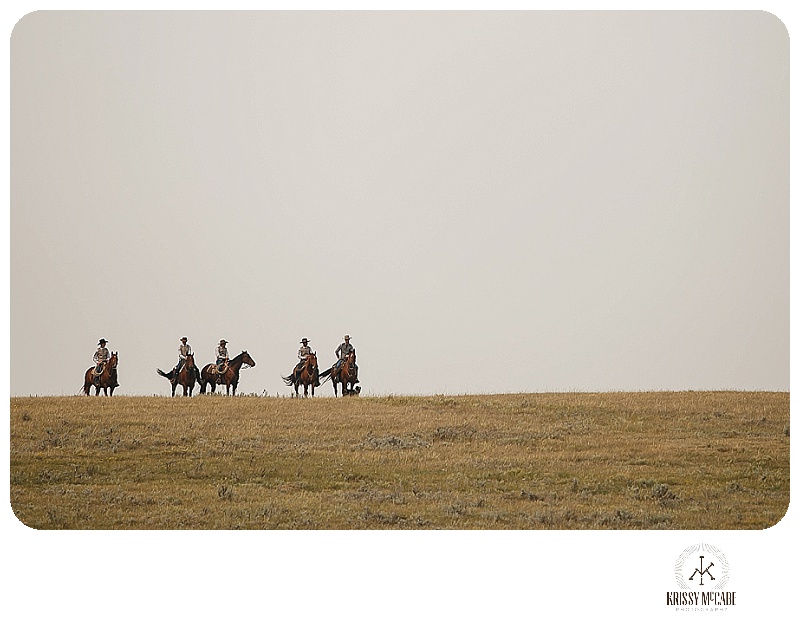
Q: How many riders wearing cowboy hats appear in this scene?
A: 5